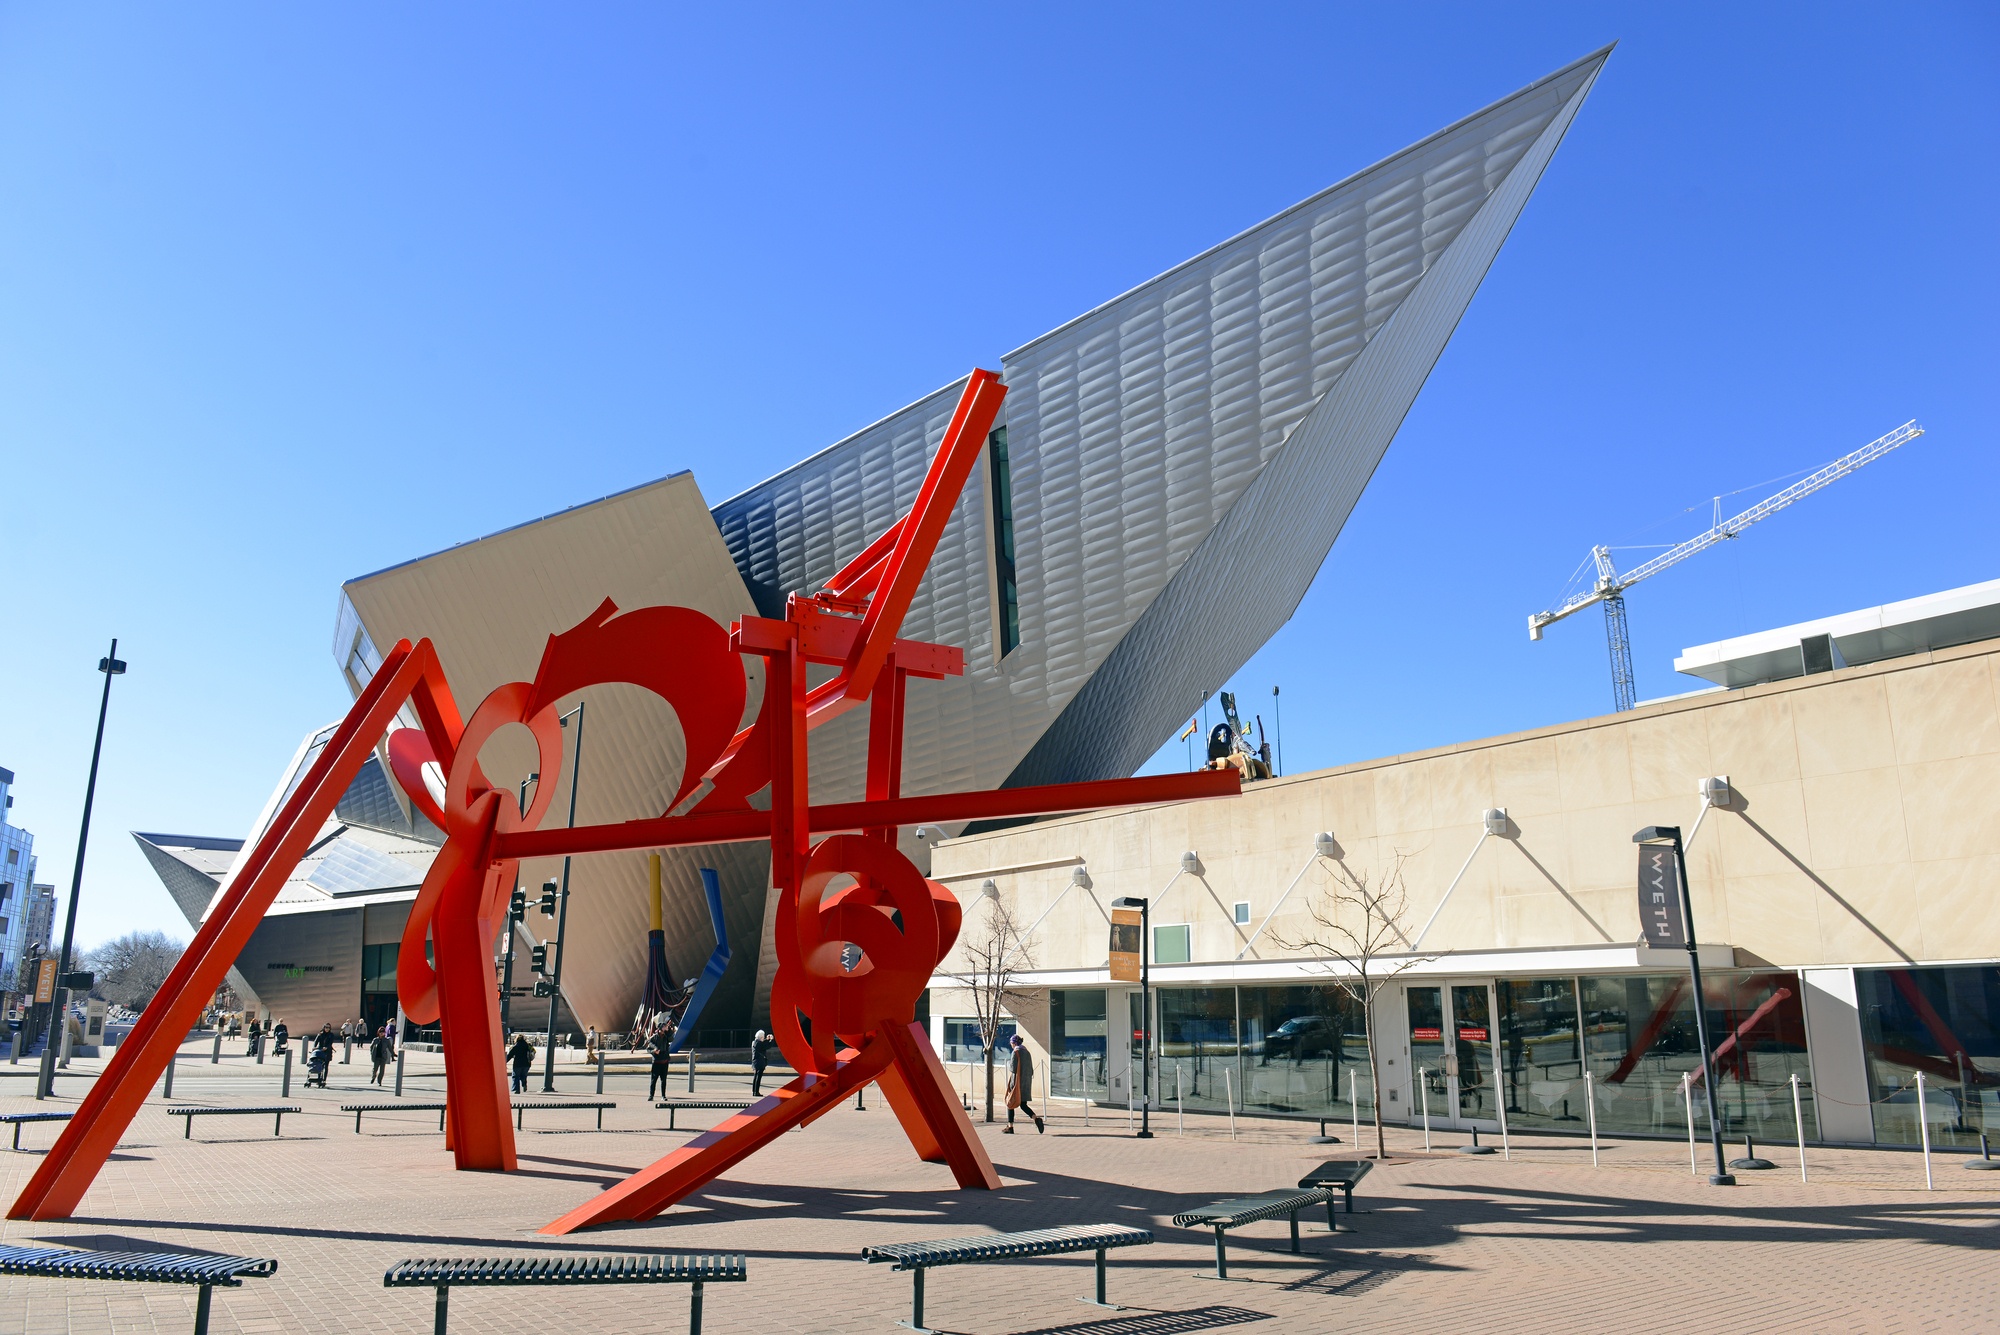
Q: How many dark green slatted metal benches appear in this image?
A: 10